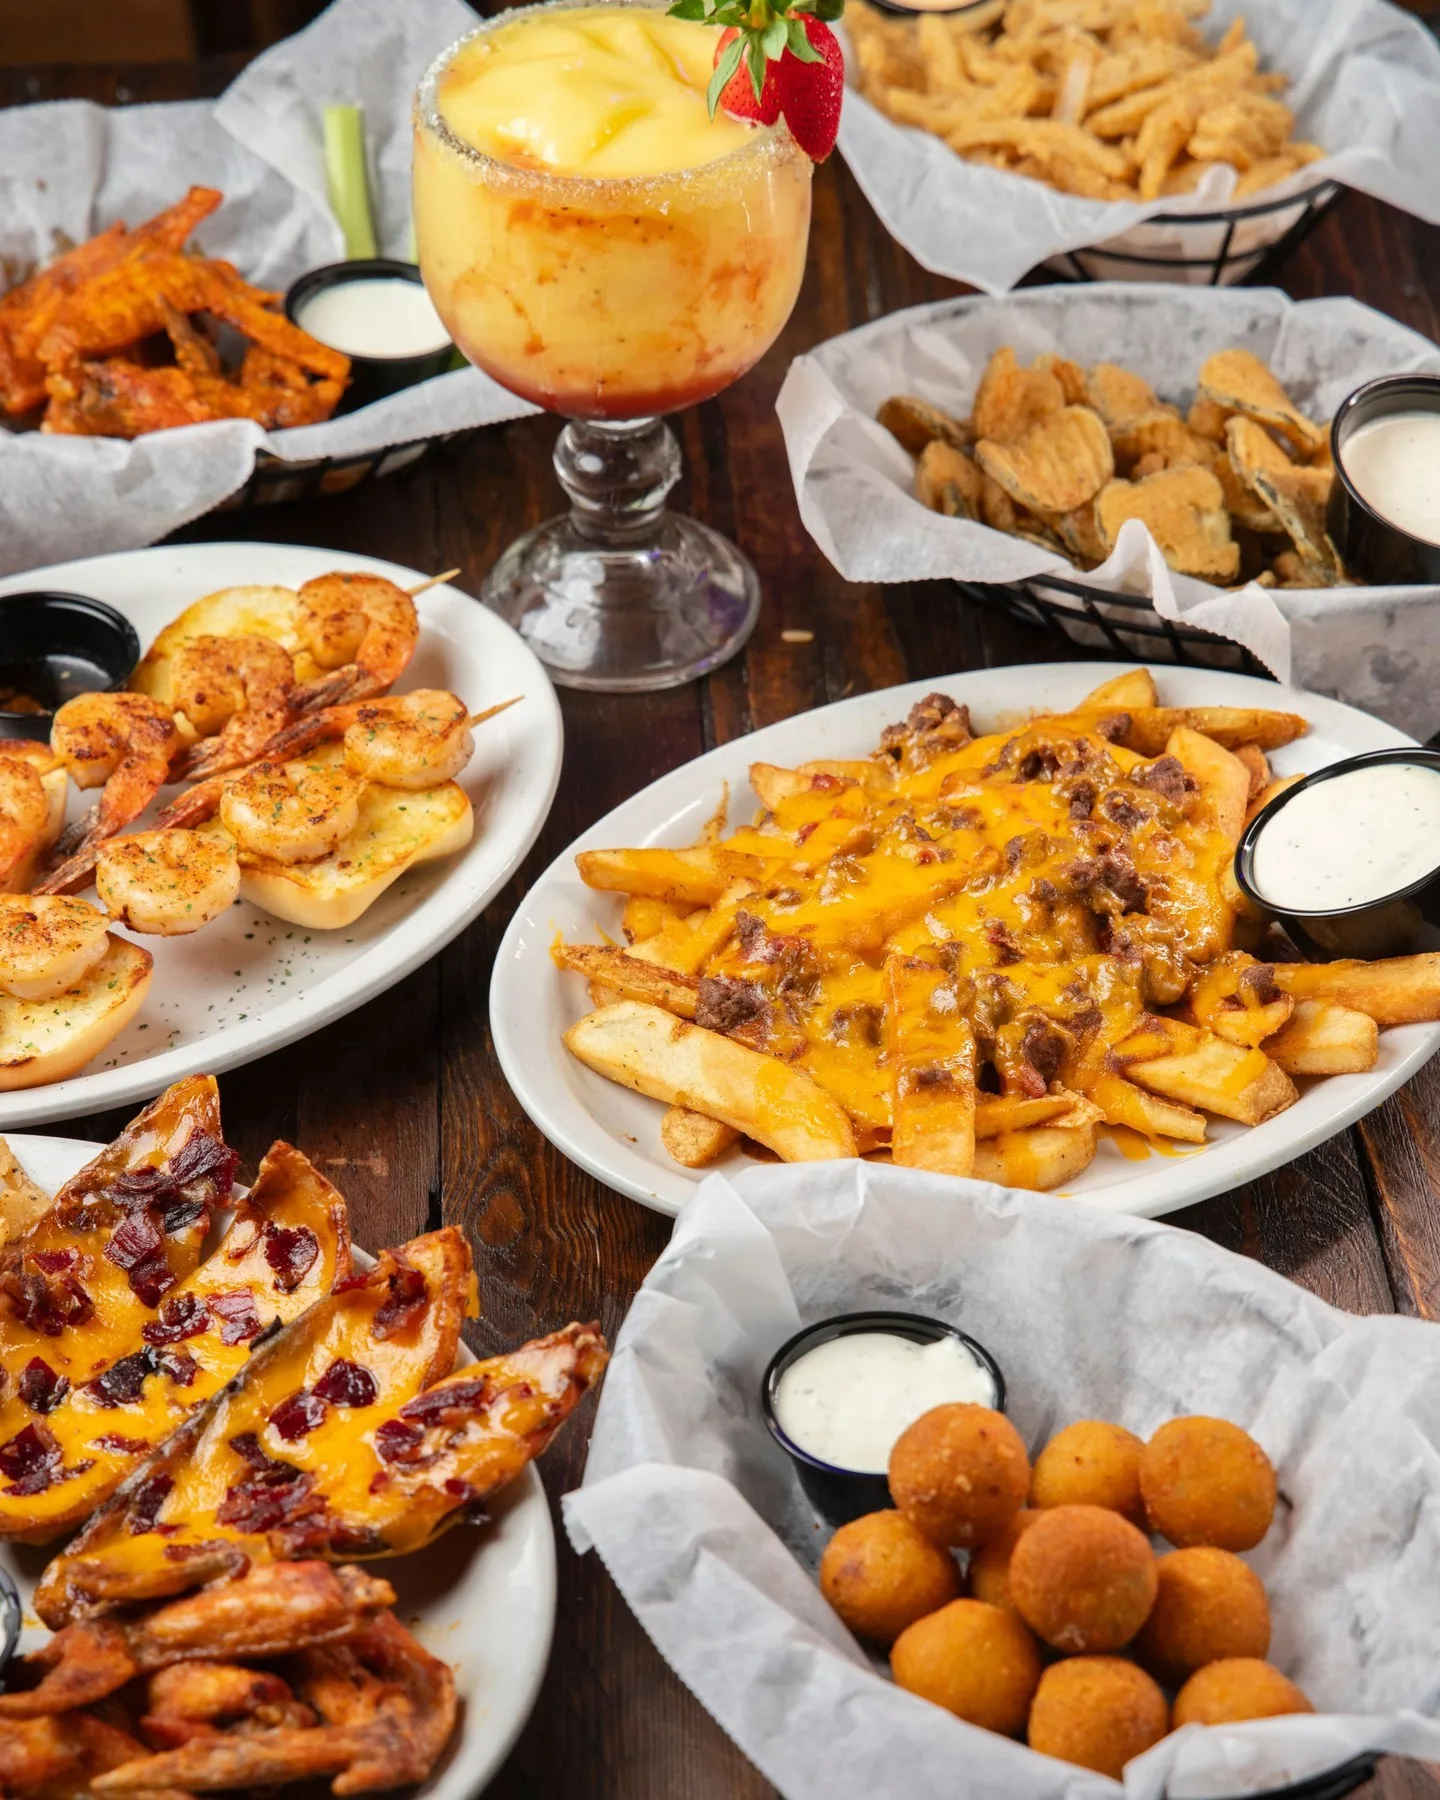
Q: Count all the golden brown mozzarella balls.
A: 10